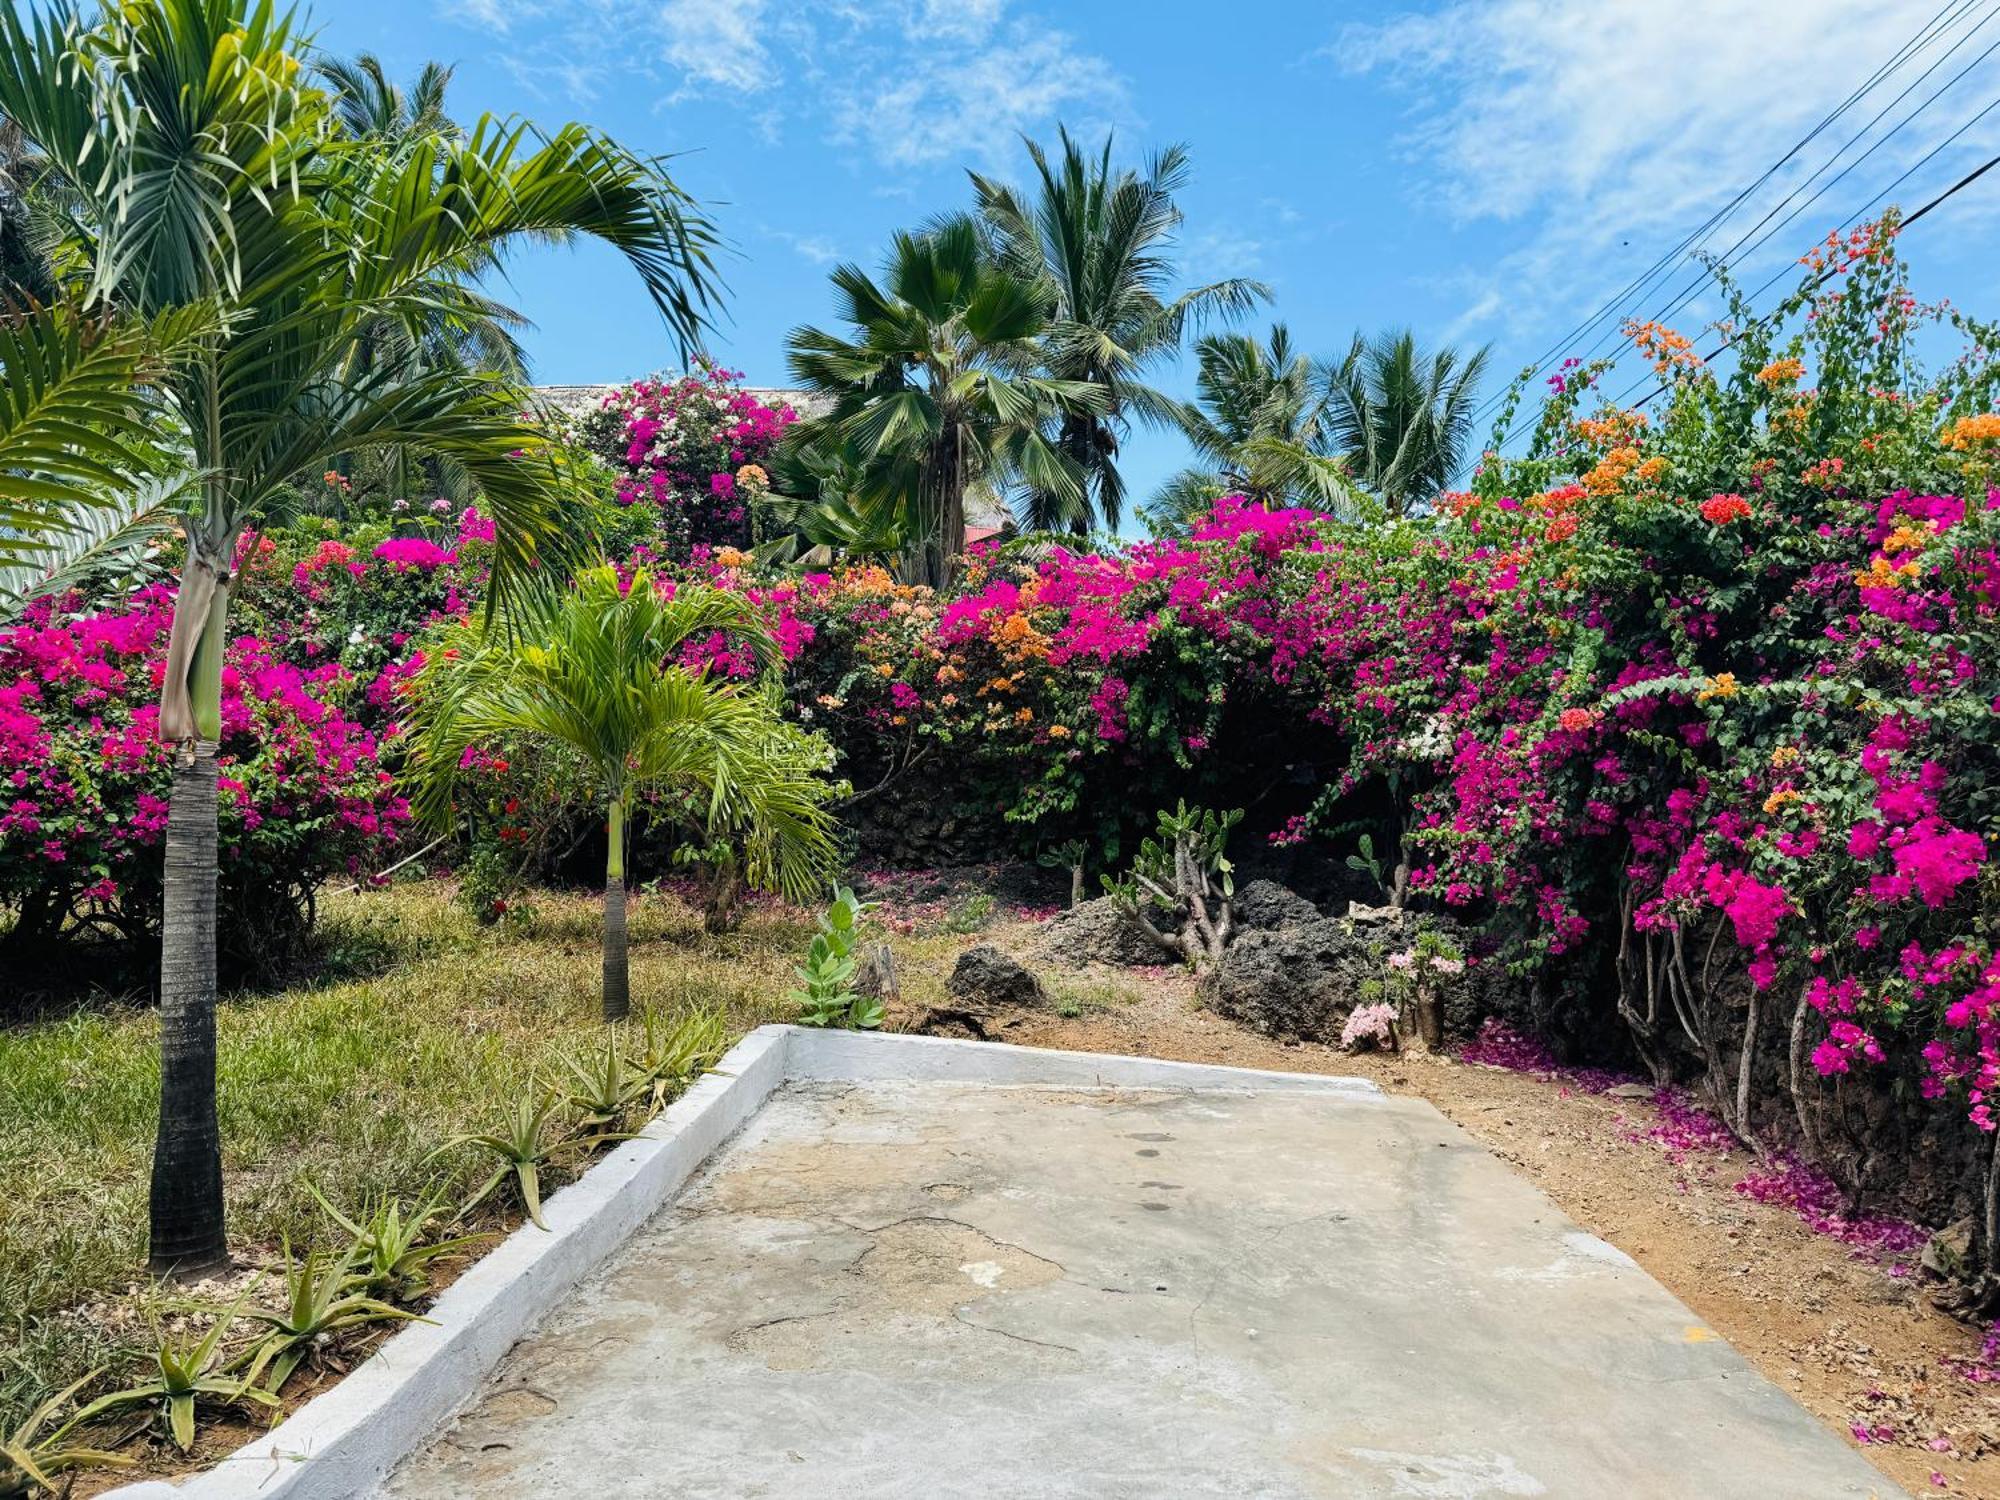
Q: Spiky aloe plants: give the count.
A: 7